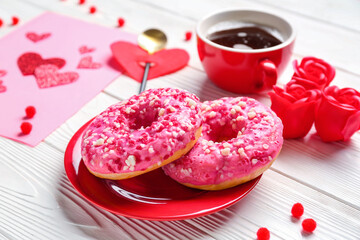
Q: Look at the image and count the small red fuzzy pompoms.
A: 11